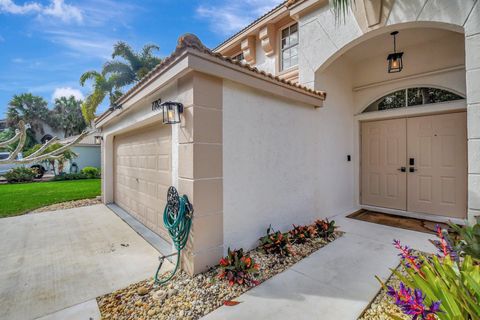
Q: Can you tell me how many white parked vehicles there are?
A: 1